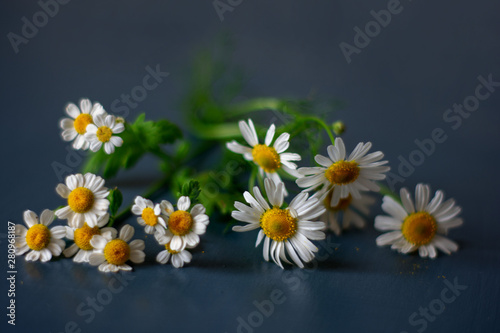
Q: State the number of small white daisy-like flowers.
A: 14